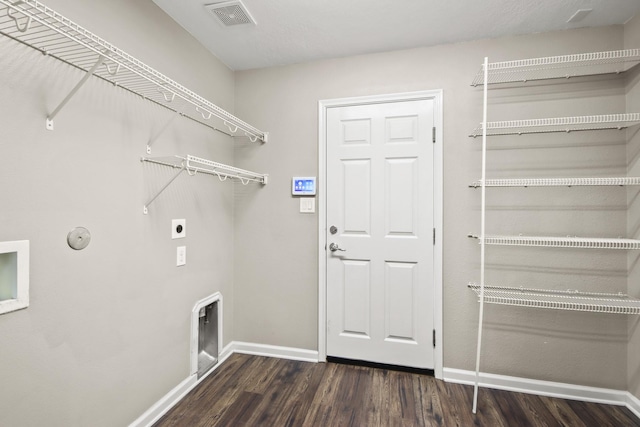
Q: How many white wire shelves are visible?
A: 7